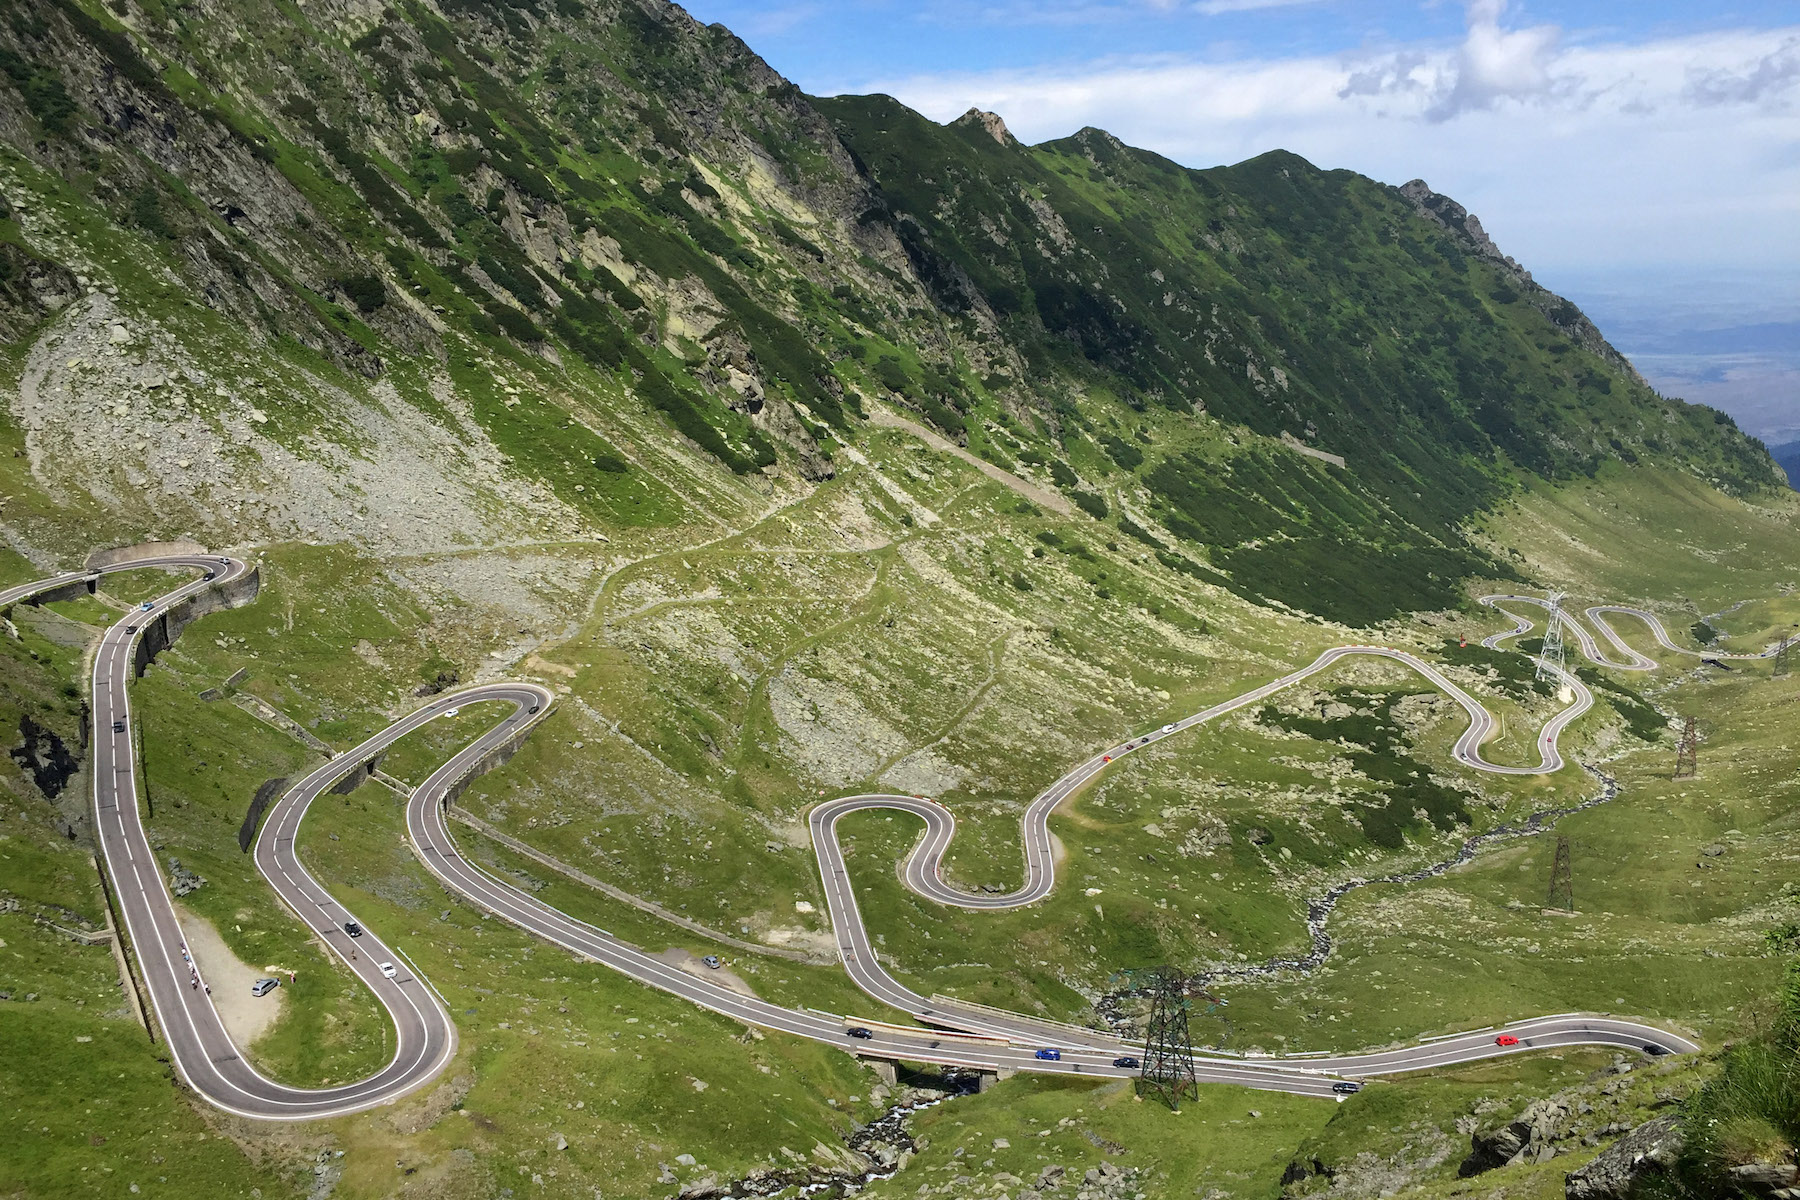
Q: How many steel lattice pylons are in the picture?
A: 5